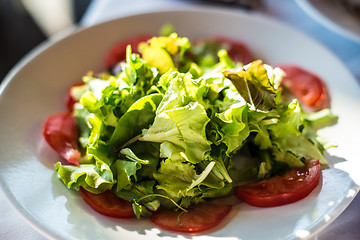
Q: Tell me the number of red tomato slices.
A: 8